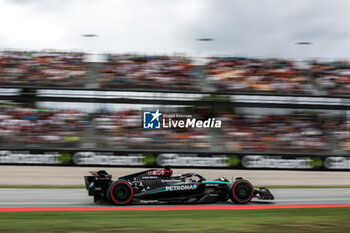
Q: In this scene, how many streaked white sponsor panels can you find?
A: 5